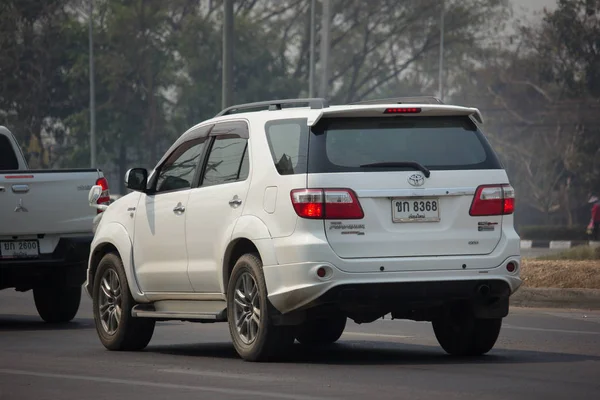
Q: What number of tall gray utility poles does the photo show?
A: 5